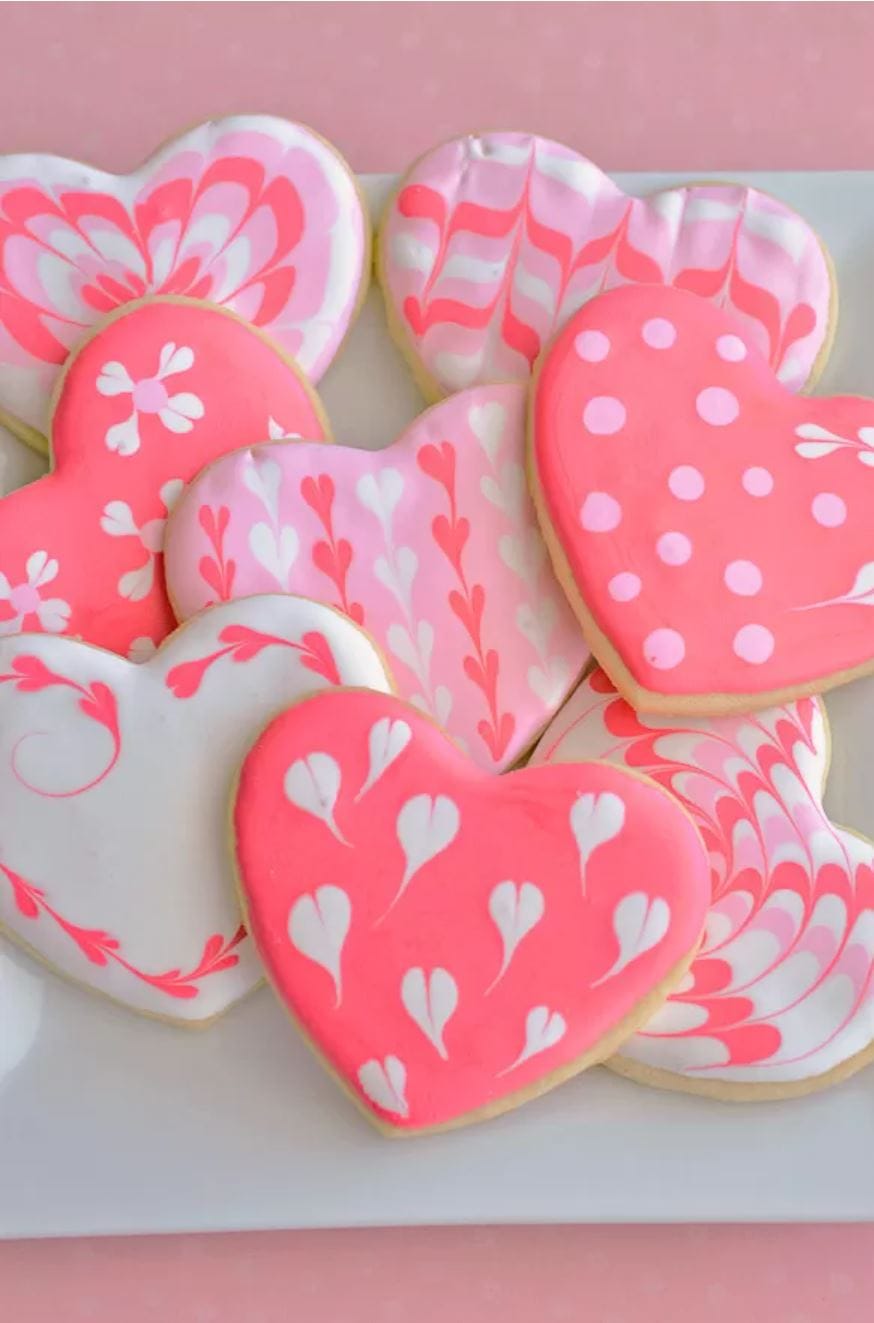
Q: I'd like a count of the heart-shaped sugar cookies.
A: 8